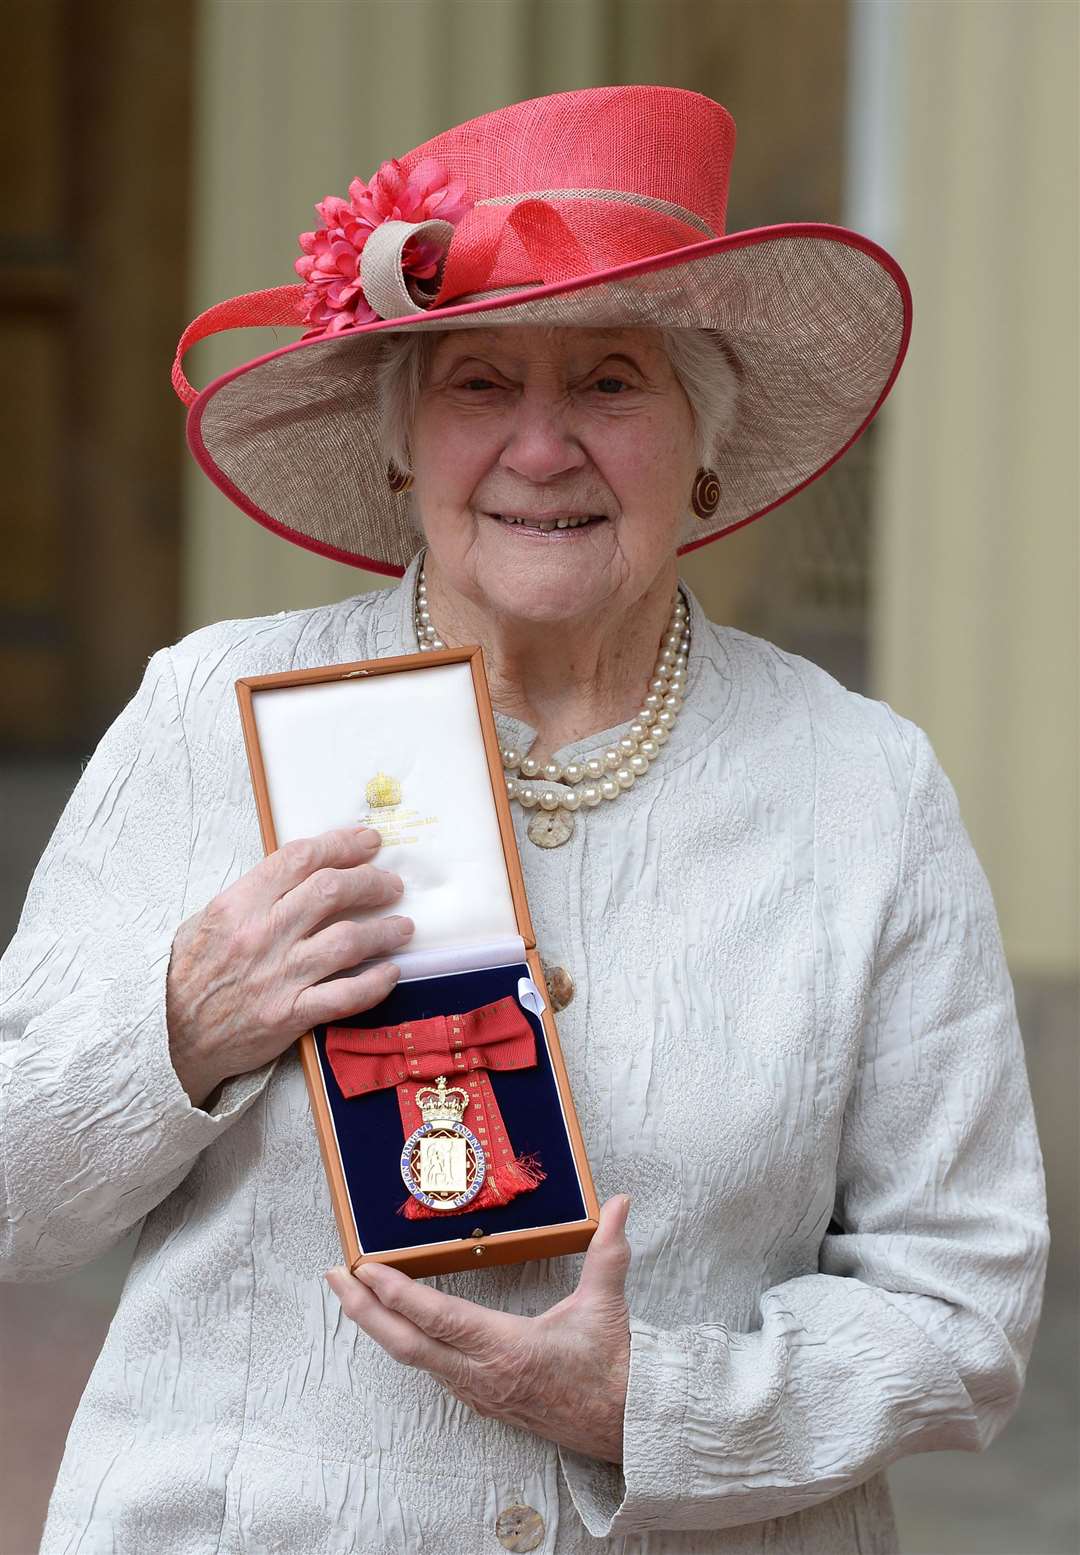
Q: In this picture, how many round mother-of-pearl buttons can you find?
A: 3